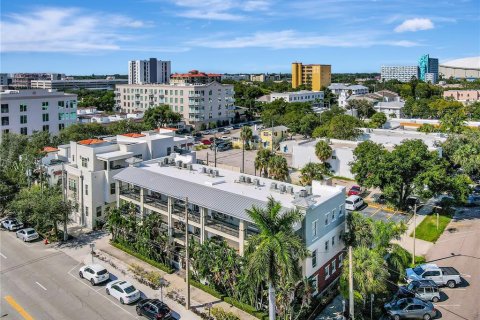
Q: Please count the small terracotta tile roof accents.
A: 4